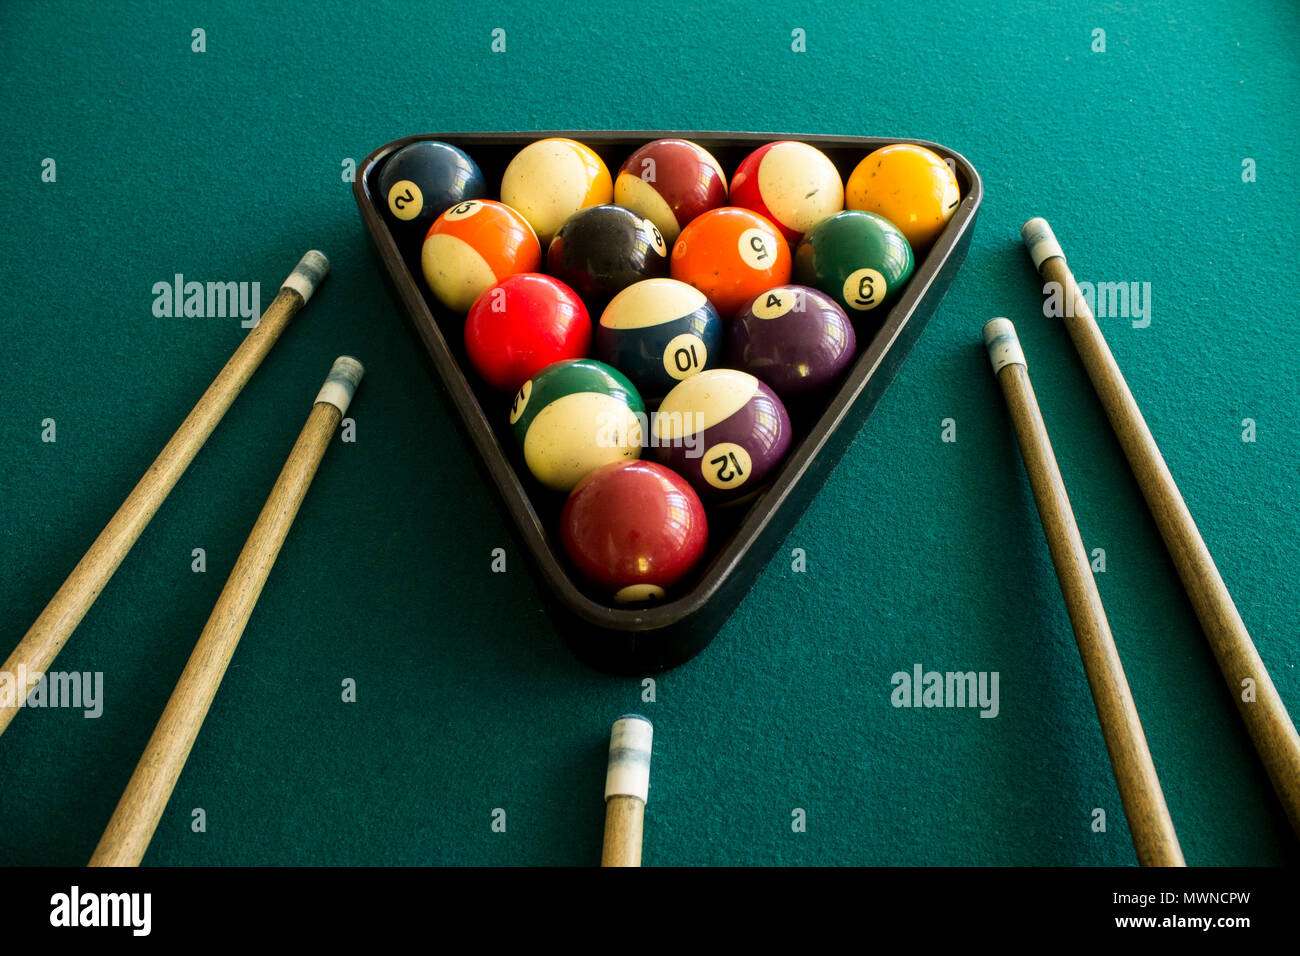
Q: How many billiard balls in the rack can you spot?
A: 15